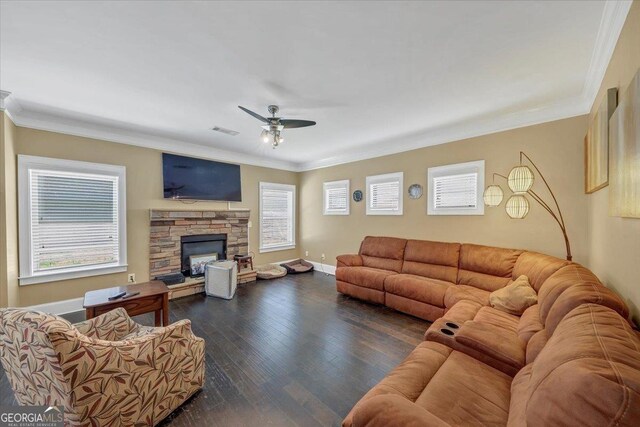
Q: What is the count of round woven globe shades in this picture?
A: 3